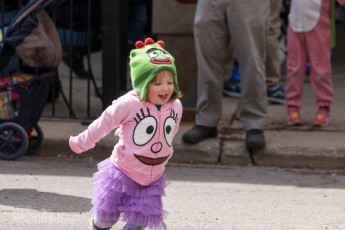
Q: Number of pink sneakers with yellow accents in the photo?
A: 2